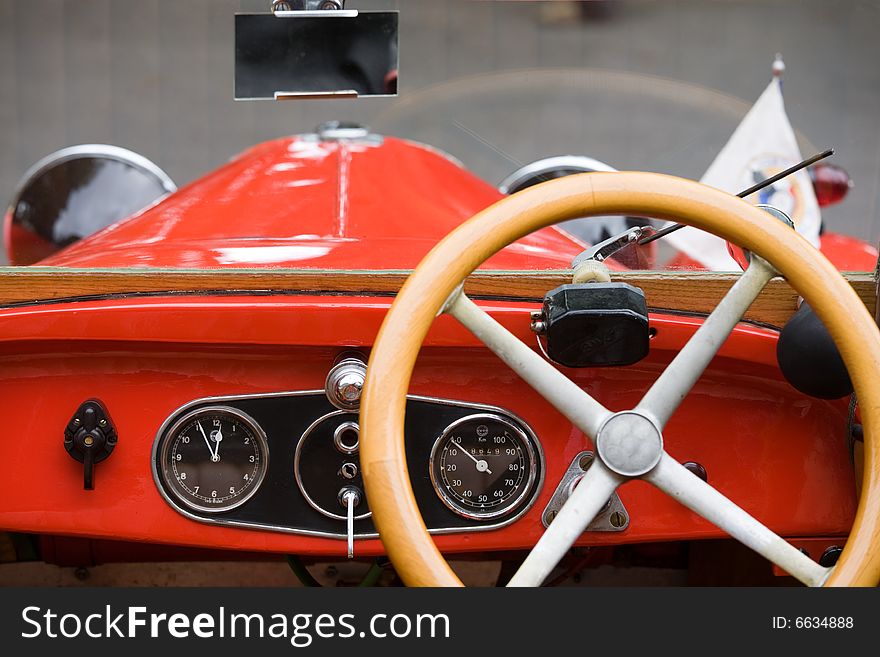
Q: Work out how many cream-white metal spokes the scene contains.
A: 4